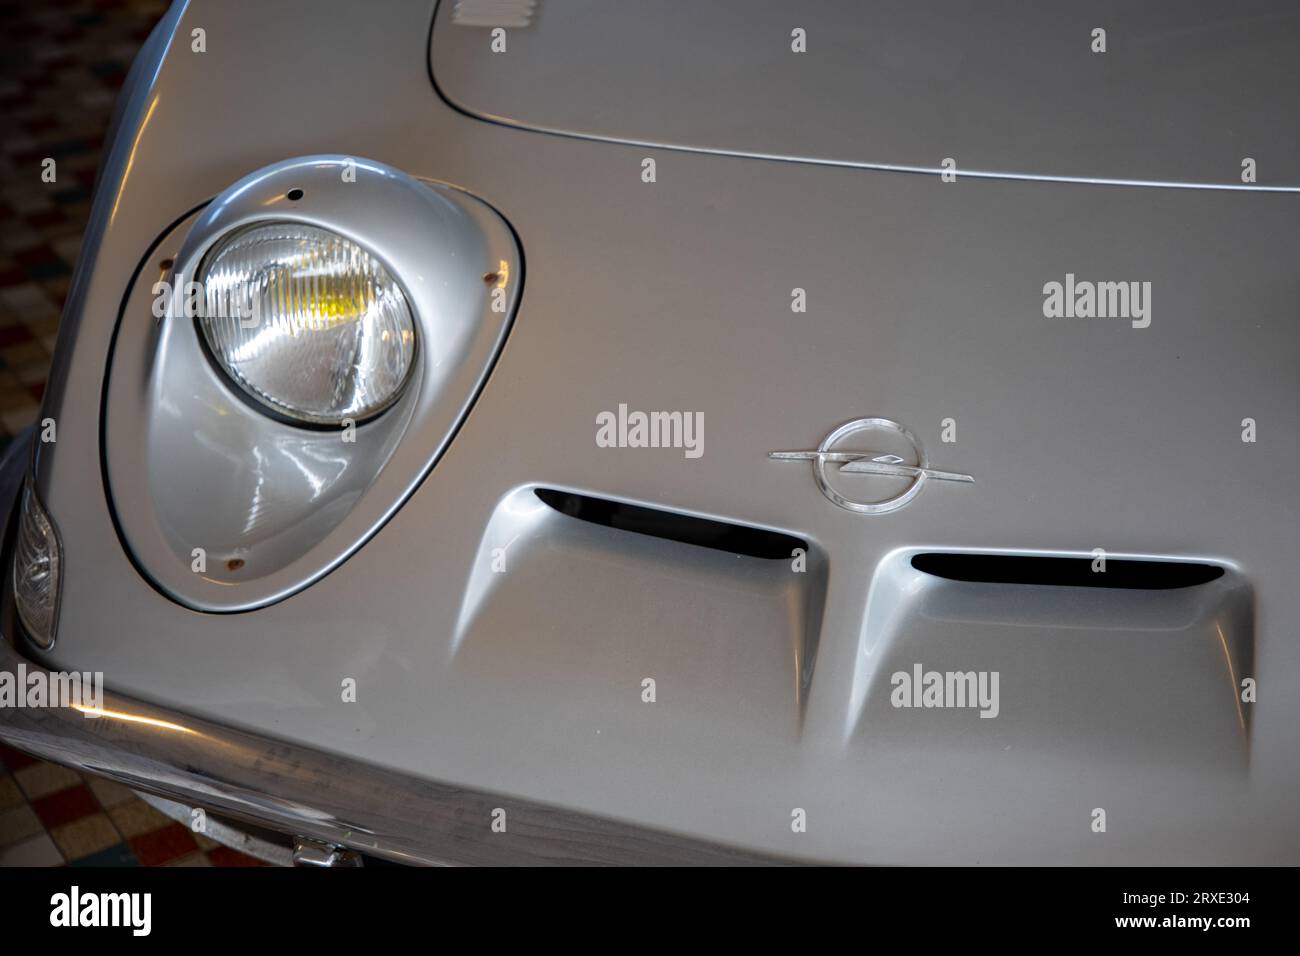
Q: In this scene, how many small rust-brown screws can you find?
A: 3